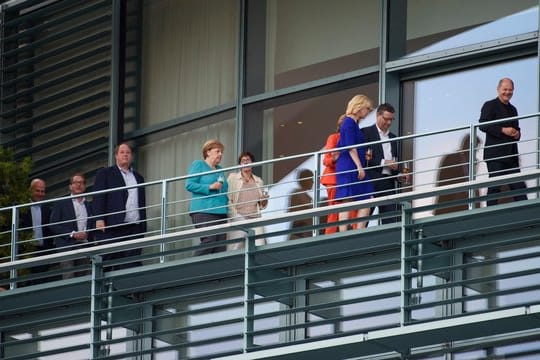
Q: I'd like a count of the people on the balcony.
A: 9